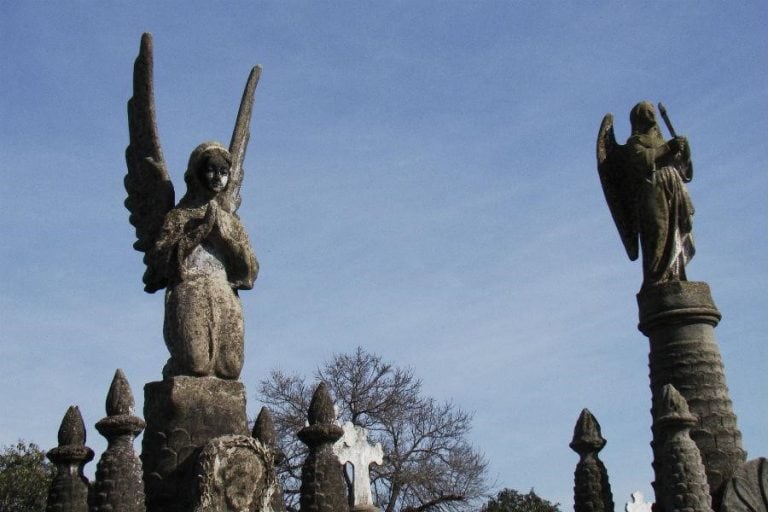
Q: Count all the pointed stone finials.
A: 6